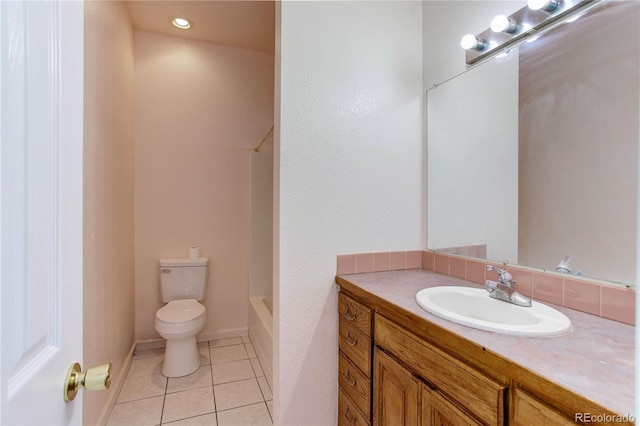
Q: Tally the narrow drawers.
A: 4